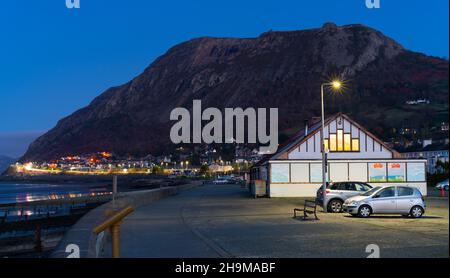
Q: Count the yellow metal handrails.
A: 1